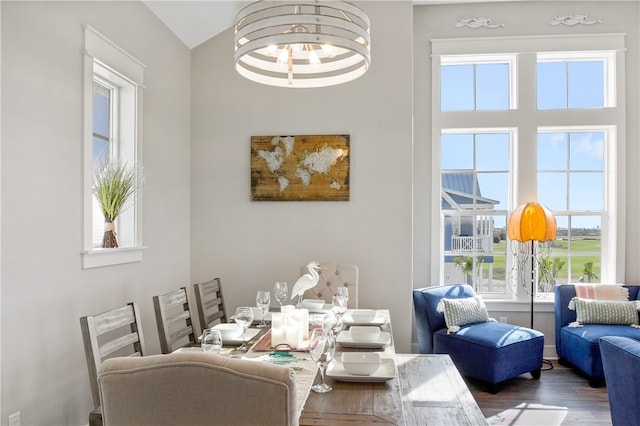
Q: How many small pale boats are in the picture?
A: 0